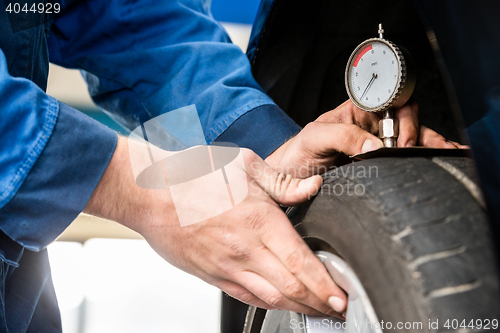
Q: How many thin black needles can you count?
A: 1